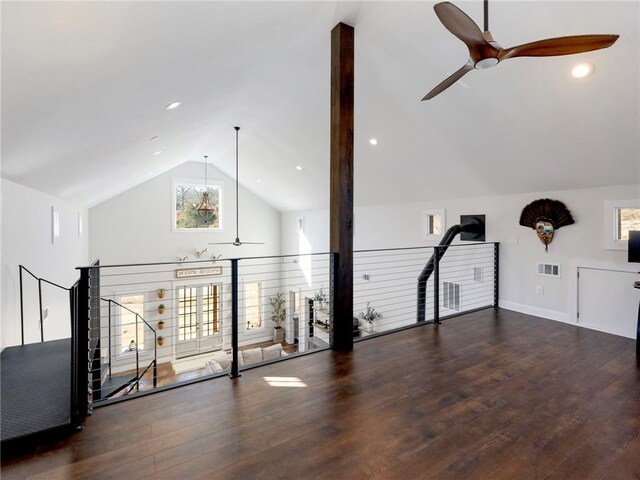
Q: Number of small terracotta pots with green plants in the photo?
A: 4